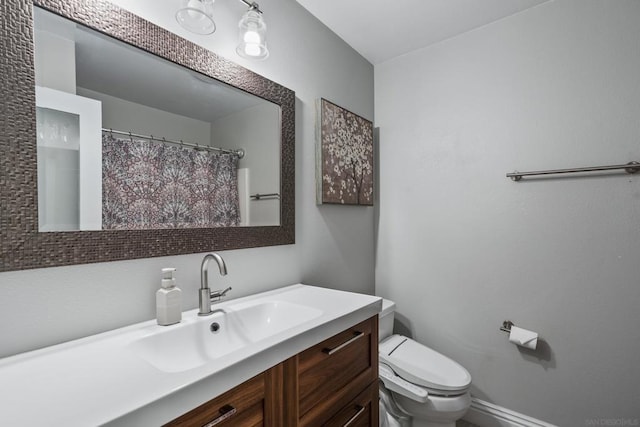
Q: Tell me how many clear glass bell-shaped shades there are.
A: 2